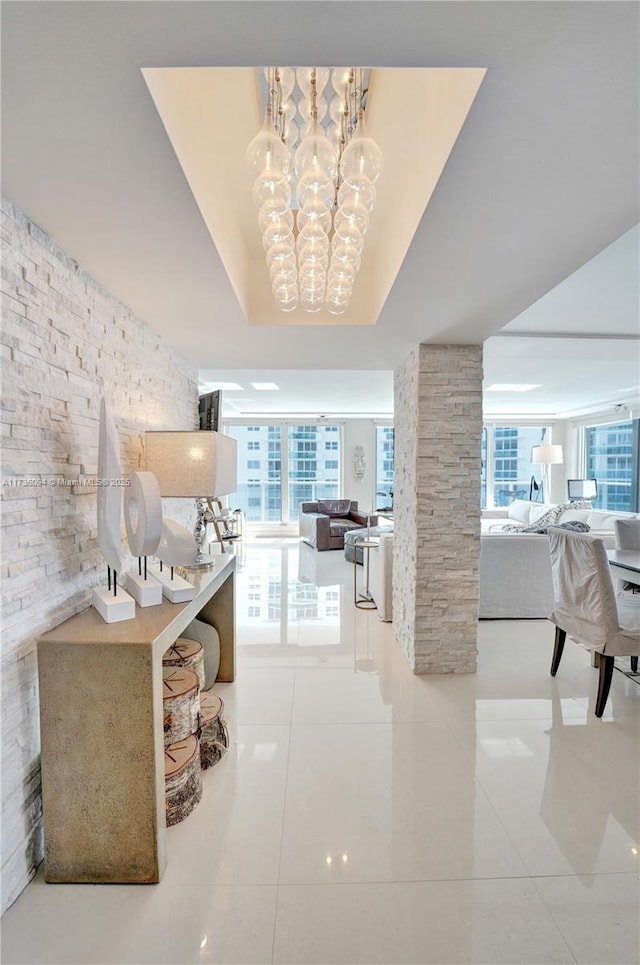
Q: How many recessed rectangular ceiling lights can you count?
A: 3